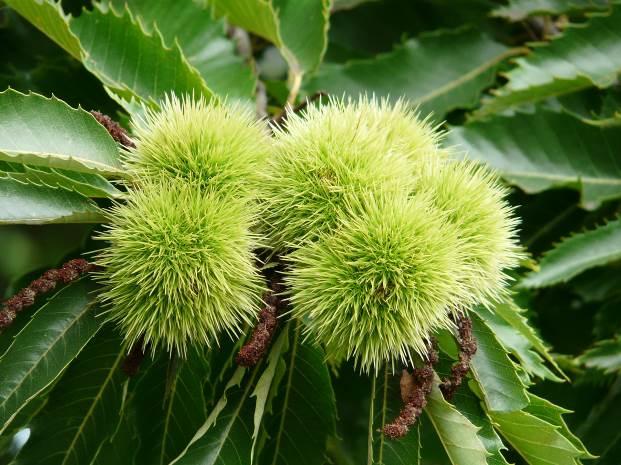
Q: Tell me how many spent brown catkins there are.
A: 6